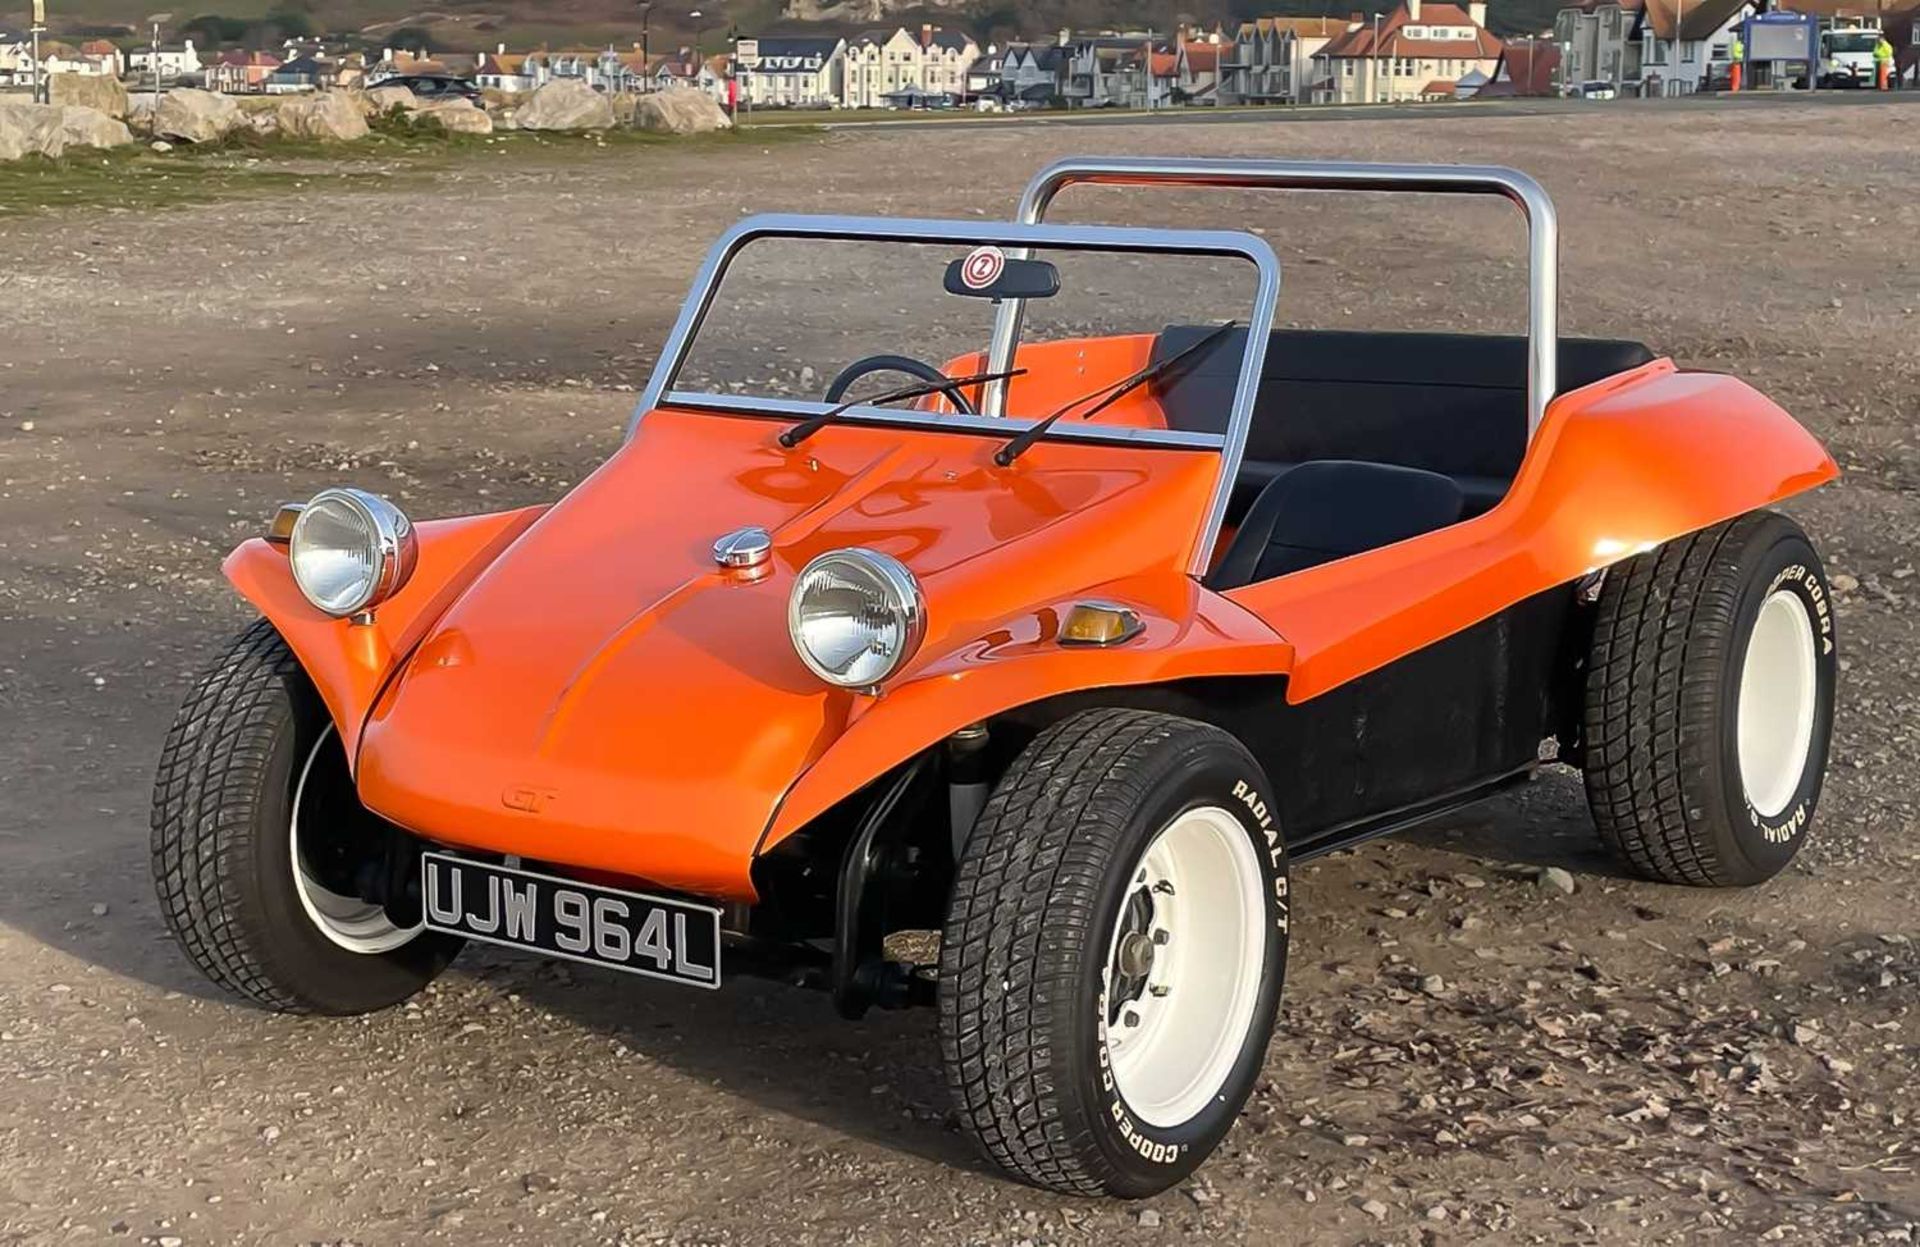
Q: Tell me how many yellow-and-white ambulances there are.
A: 0